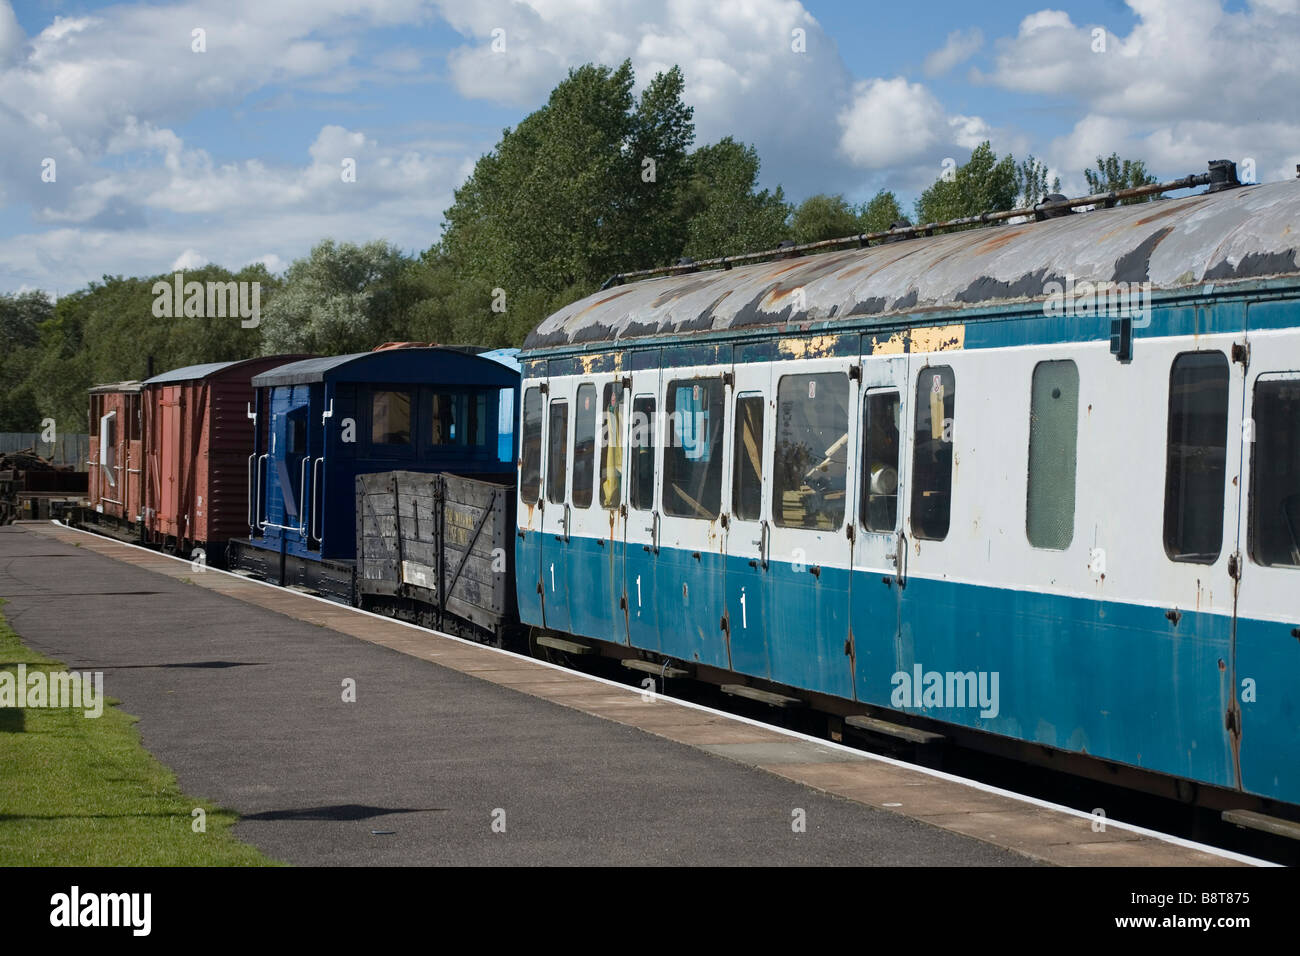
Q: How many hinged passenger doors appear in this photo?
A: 5